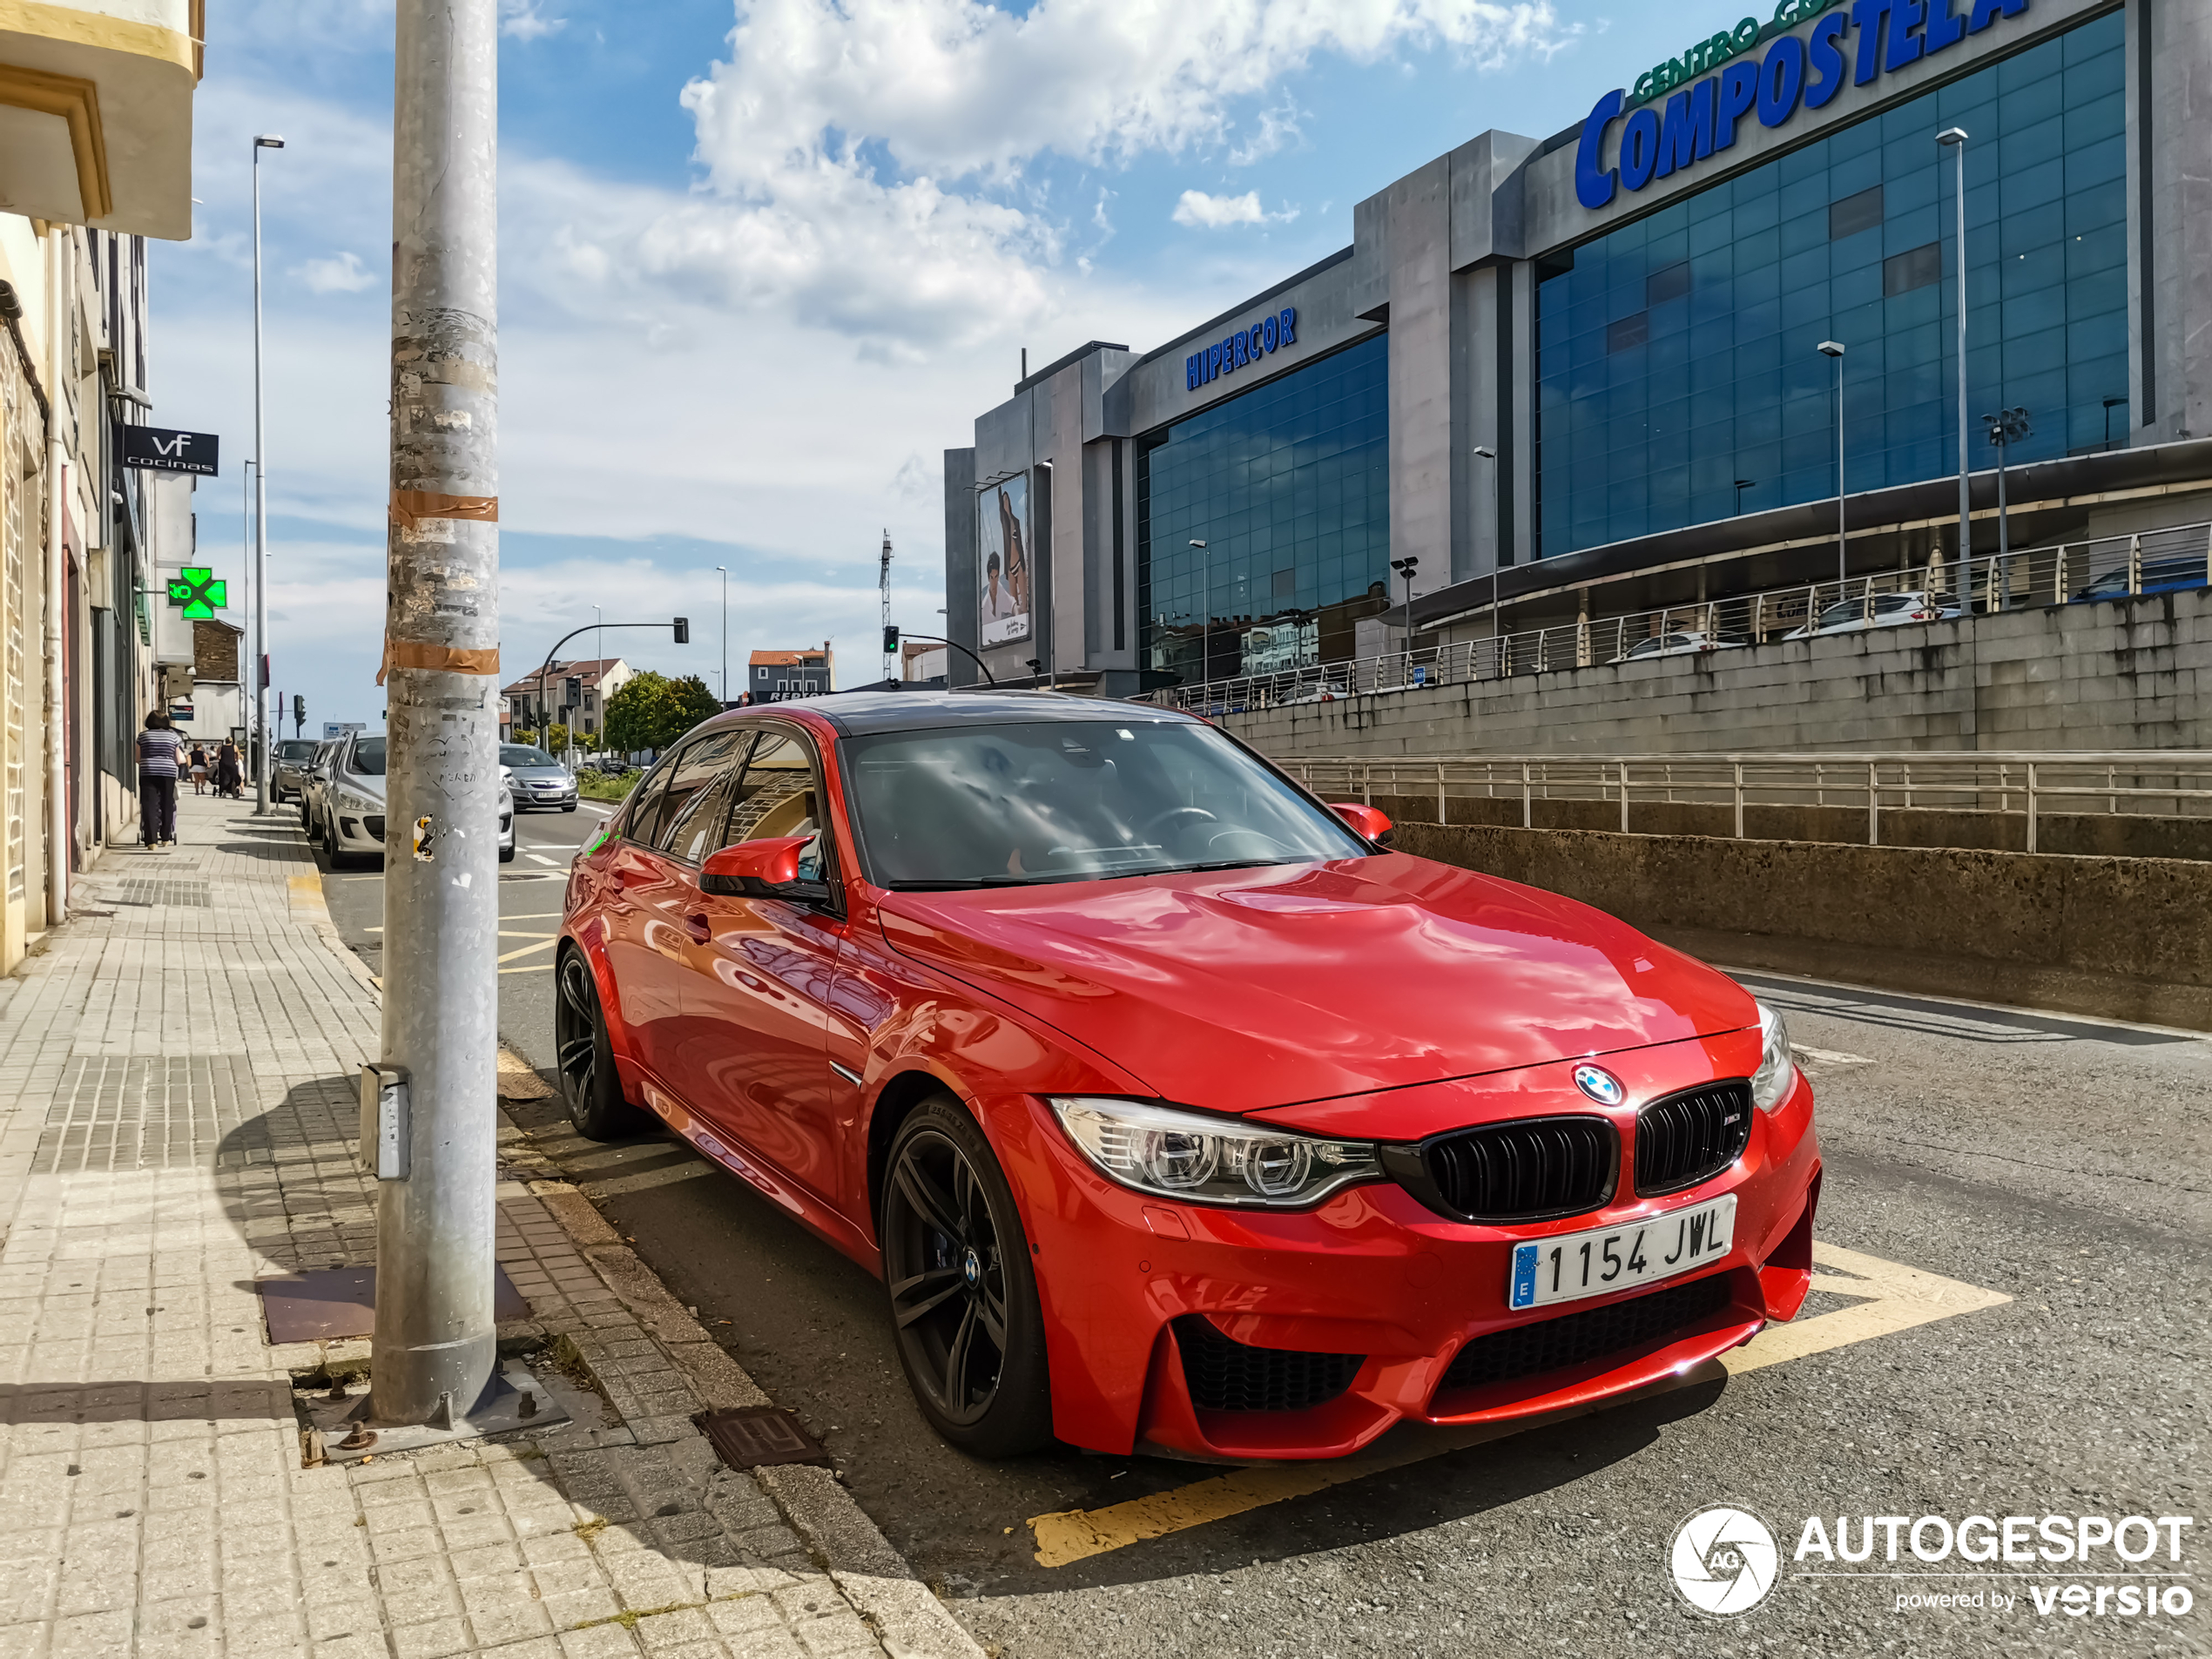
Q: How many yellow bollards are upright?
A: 0